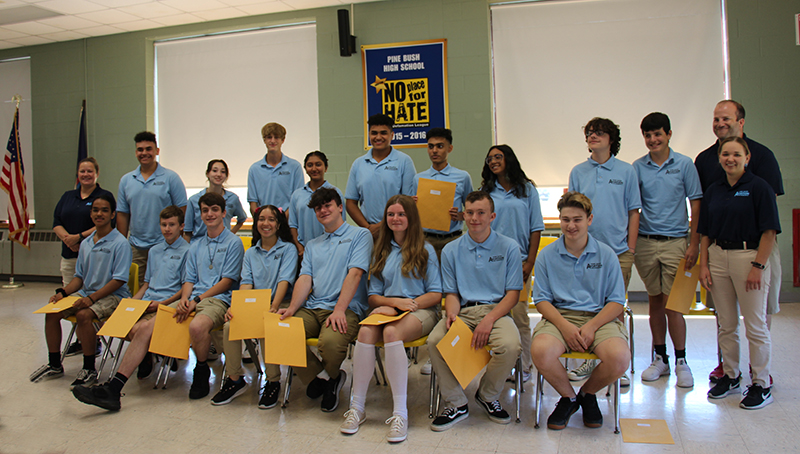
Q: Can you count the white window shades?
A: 3